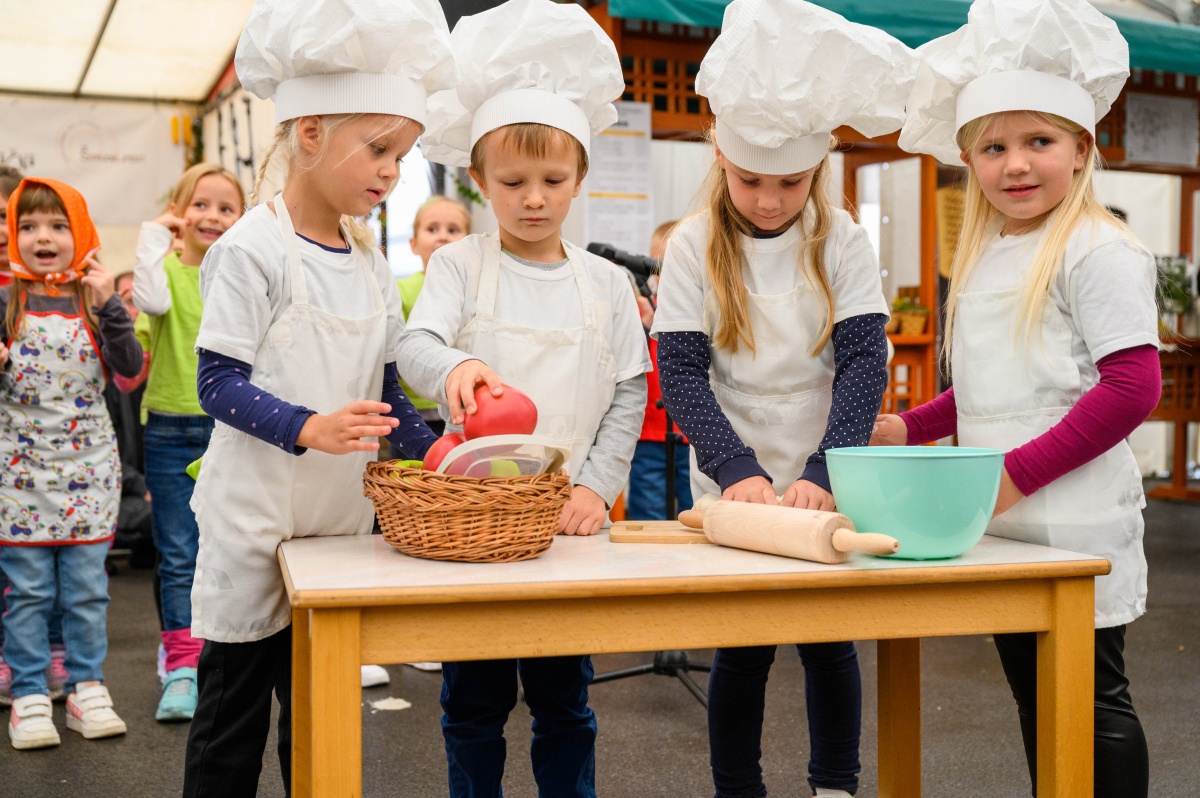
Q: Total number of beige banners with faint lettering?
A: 1